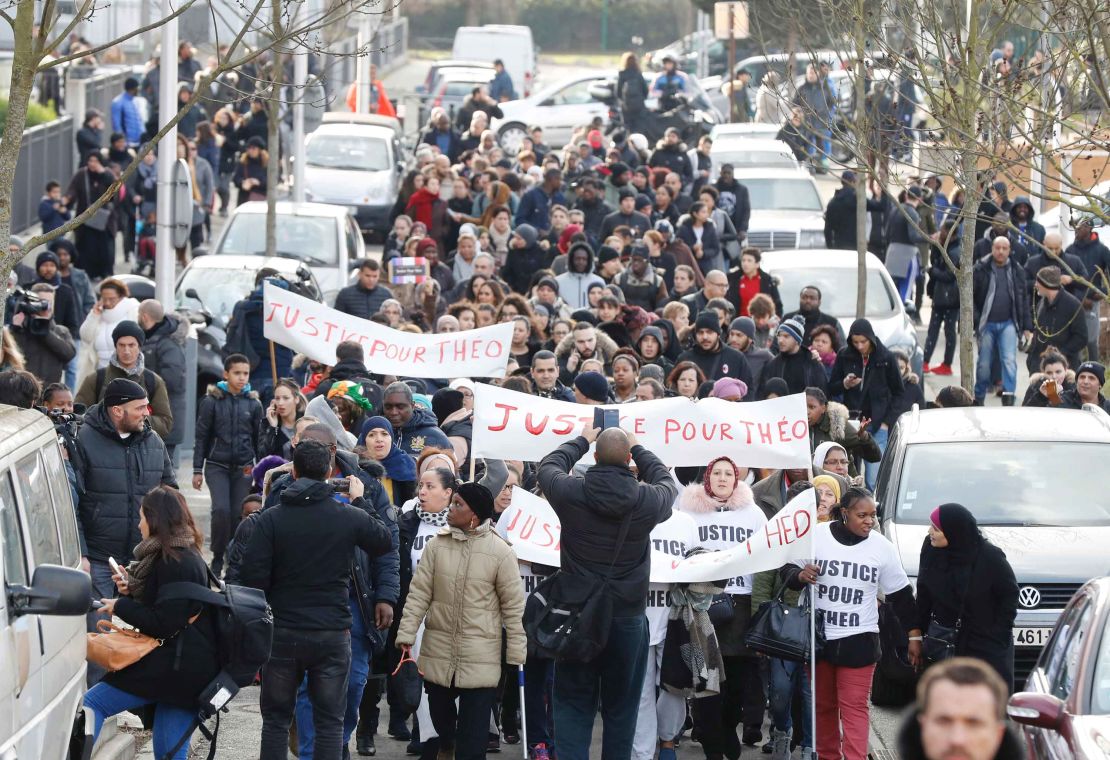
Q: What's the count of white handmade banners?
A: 3